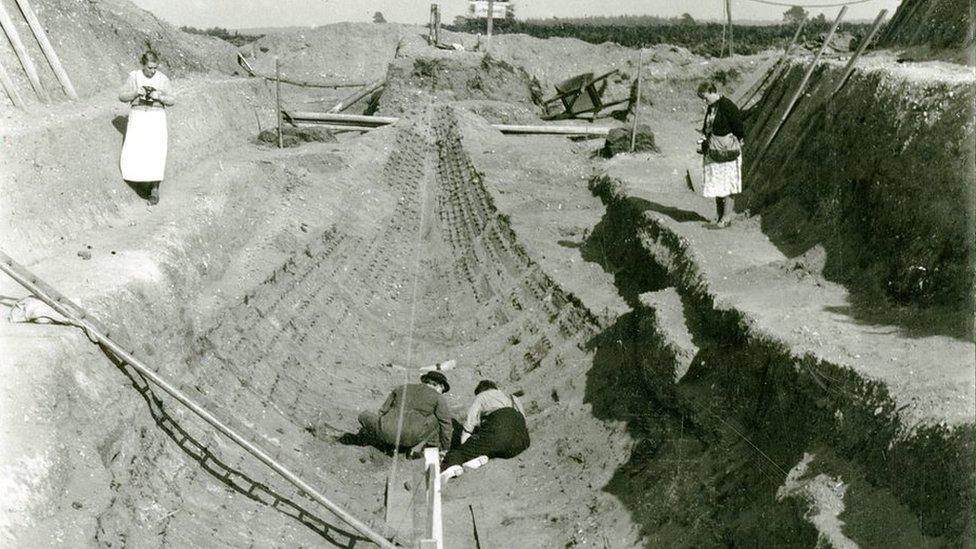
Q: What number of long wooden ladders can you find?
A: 1